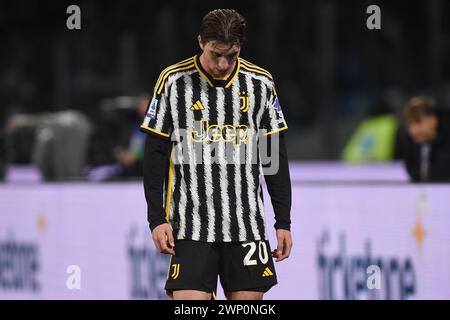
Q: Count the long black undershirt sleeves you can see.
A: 2